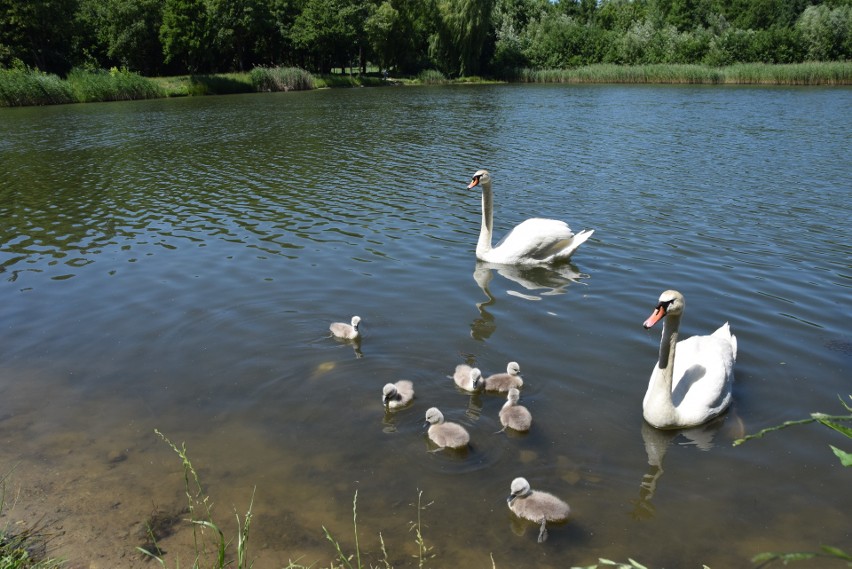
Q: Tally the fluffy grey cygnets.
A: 7